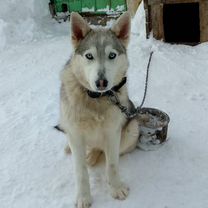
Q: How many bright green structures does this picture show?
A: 1